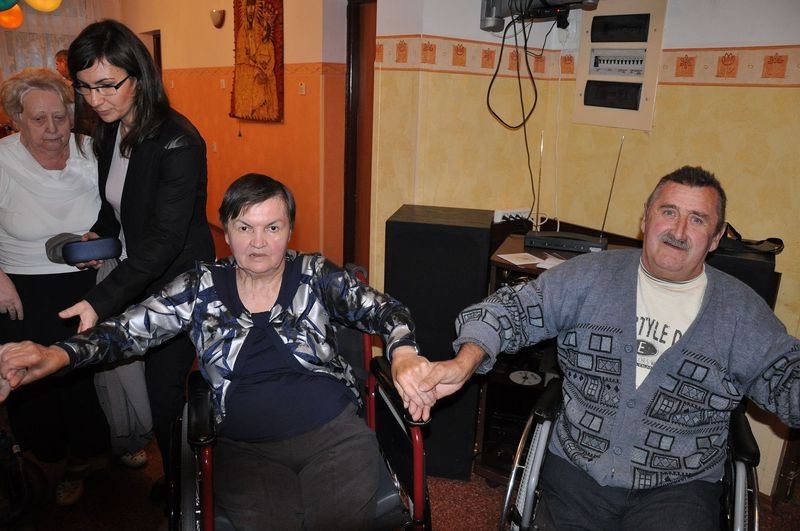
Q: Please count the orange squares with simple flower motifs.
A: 11